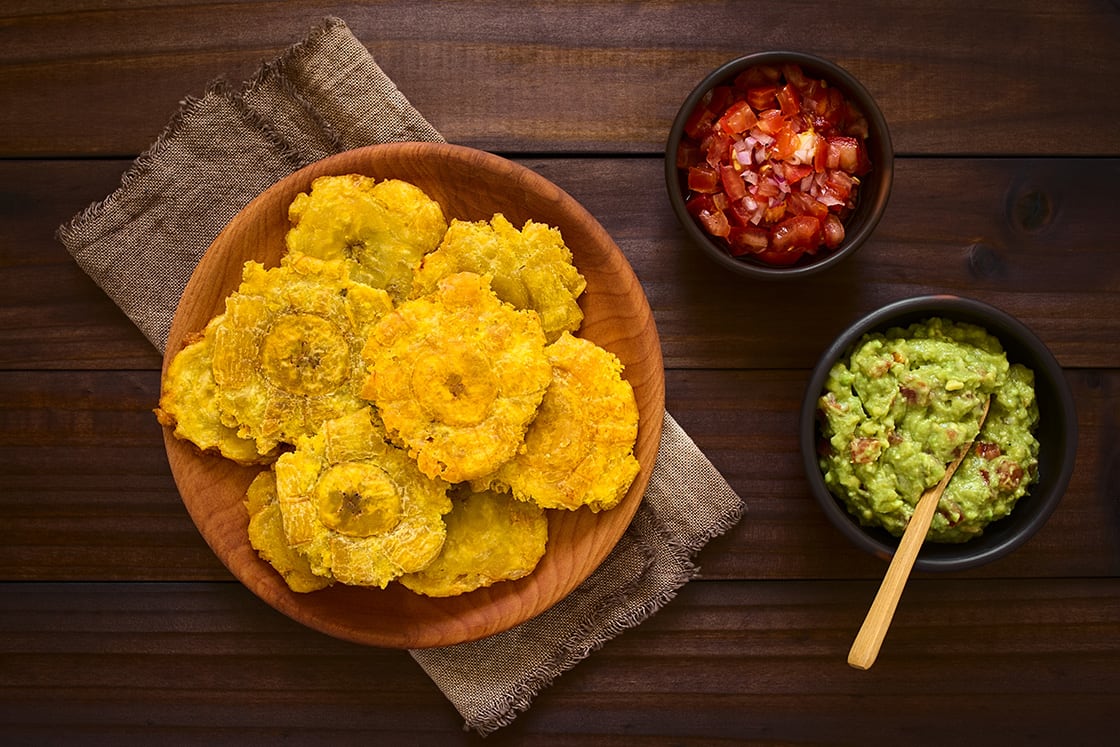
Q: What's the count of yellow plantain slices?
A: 9